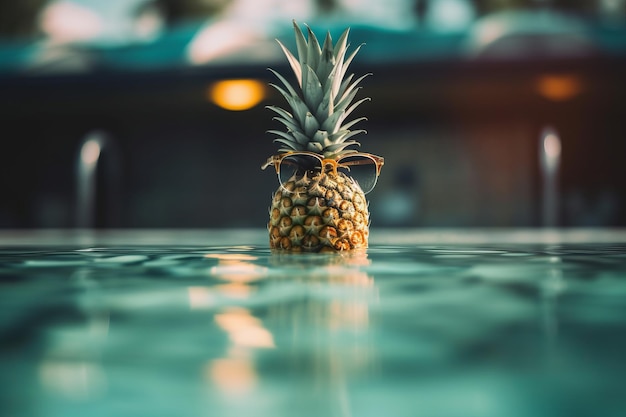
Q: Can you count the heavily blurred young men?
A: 0